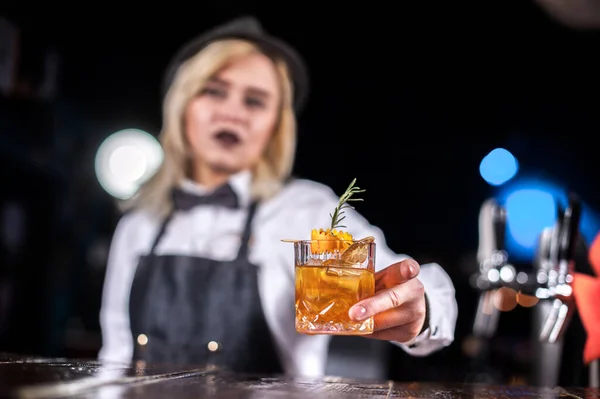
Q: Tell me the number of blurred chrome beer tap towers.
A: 2